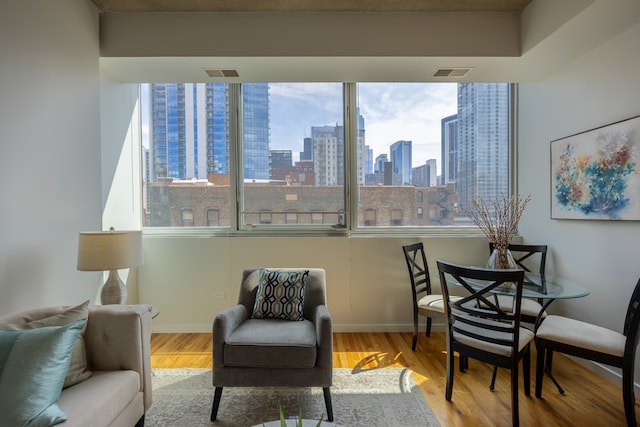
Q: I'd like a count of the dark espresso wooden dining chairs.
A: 4